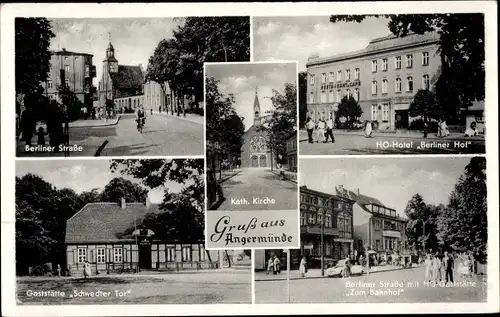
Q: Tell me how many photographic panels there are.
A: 5